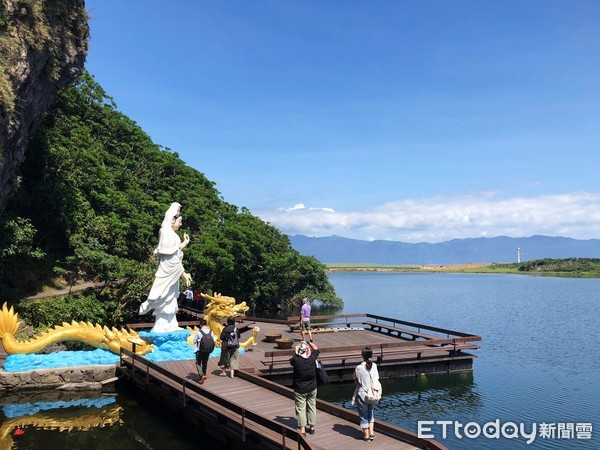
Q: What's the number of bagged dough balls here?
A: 0